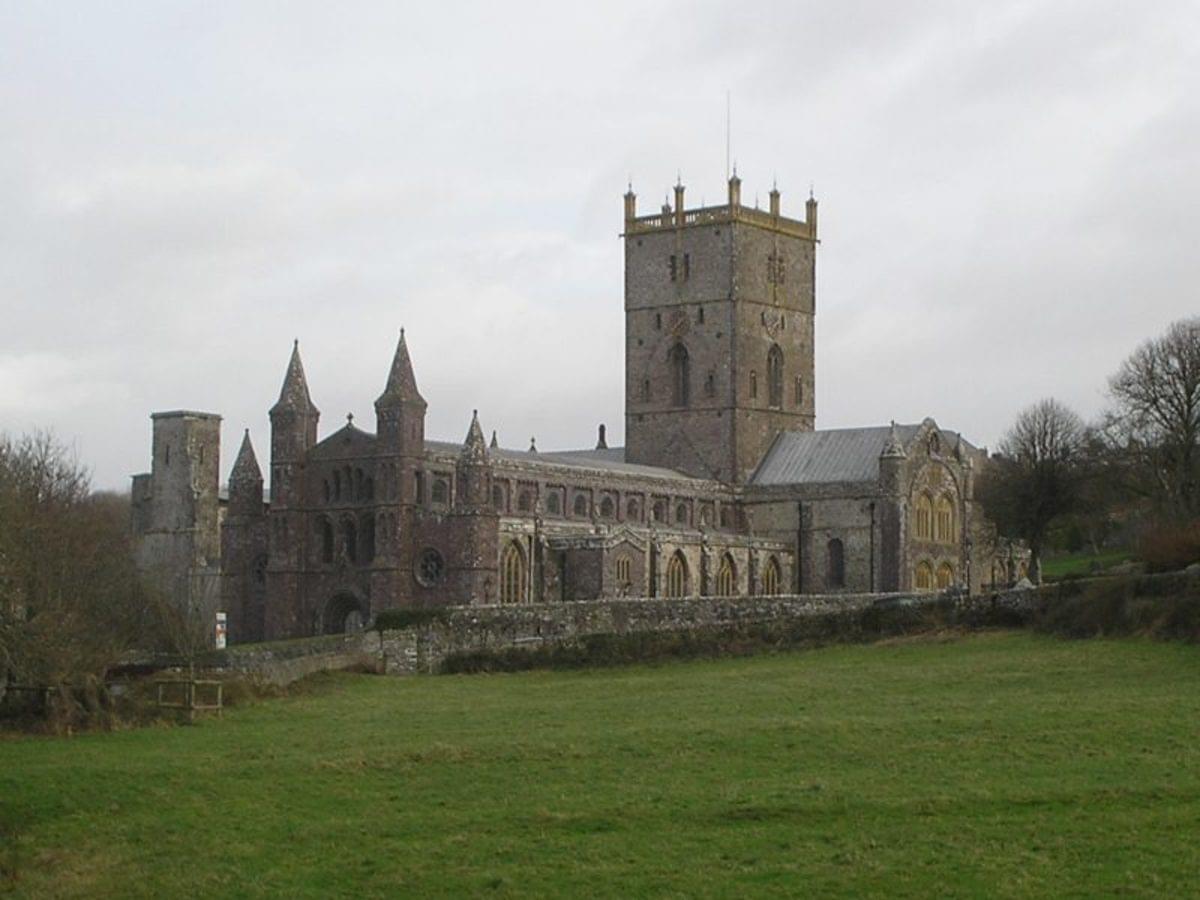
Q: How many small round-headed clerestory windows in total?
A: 11